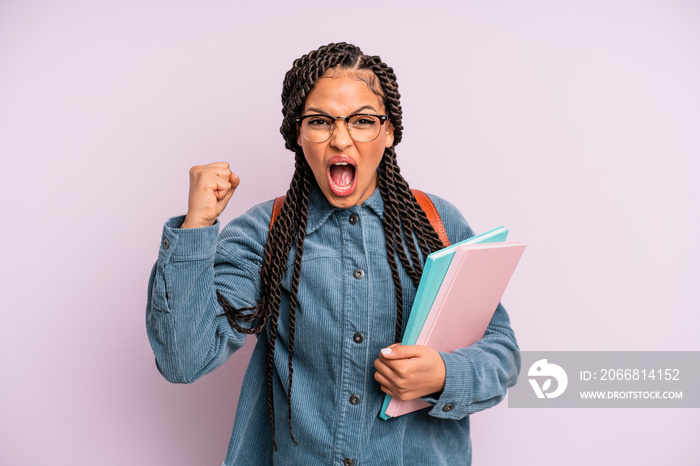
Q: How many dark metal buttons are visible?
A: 7